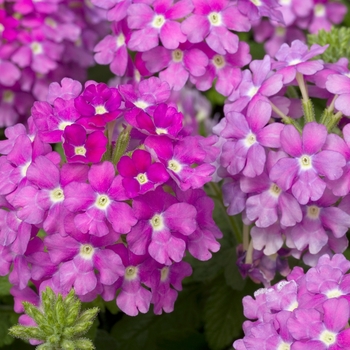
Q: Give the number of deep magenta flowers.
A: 4